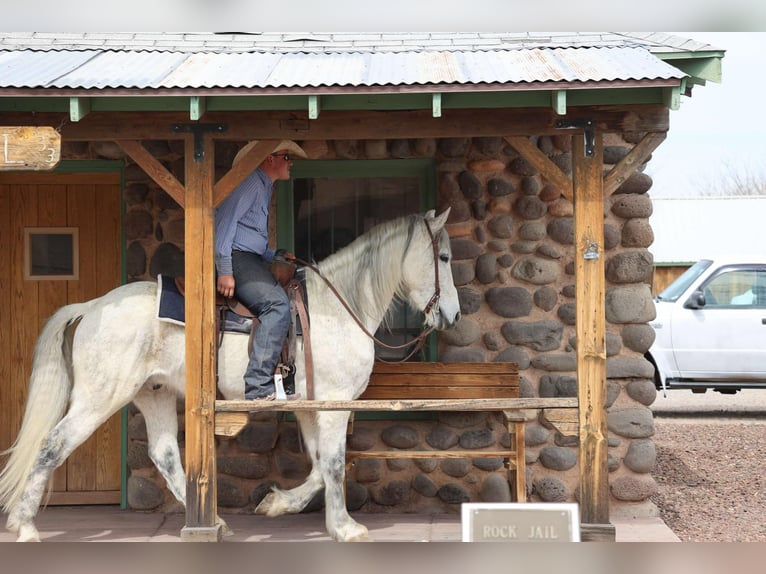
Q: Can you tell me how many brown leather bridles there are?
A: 1